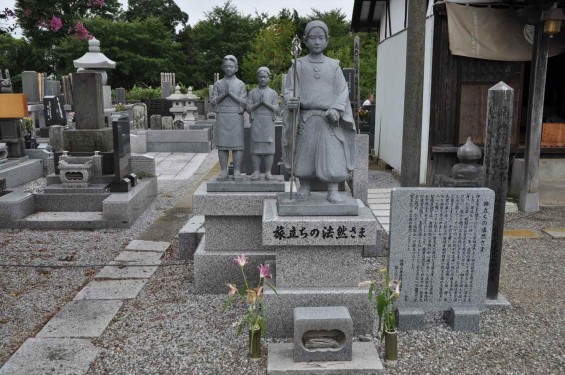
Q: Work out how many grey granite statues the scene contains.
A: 3